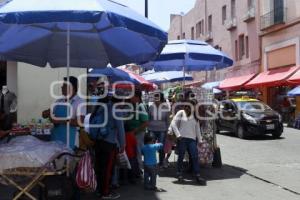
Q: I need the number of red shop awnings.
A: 3